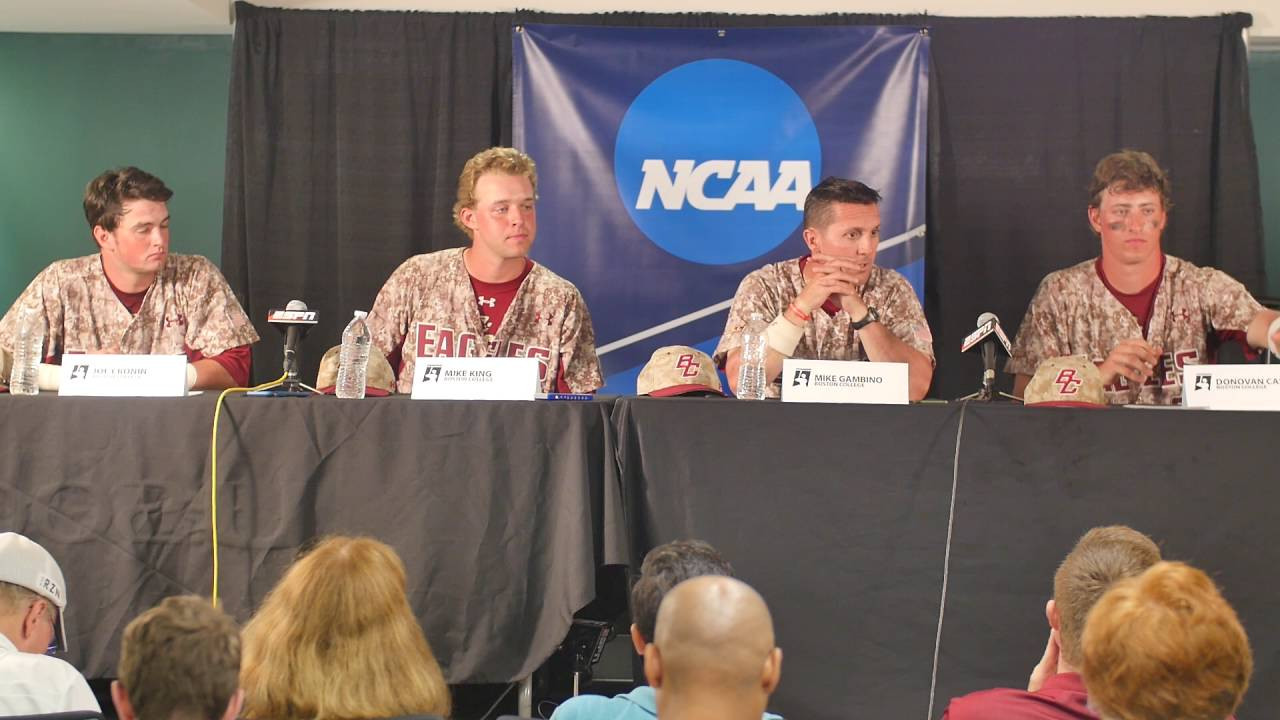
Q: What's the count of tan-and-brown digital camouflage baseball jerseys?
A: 4